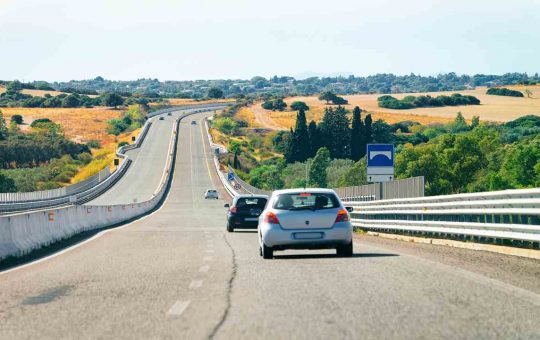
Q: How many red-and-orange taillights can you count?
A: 2